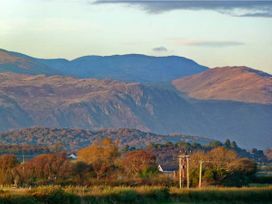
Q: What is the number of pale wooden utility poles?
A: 3